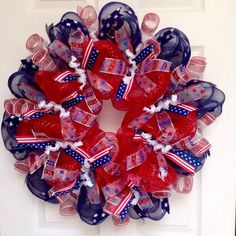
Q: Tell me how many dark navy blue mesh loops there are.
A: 10